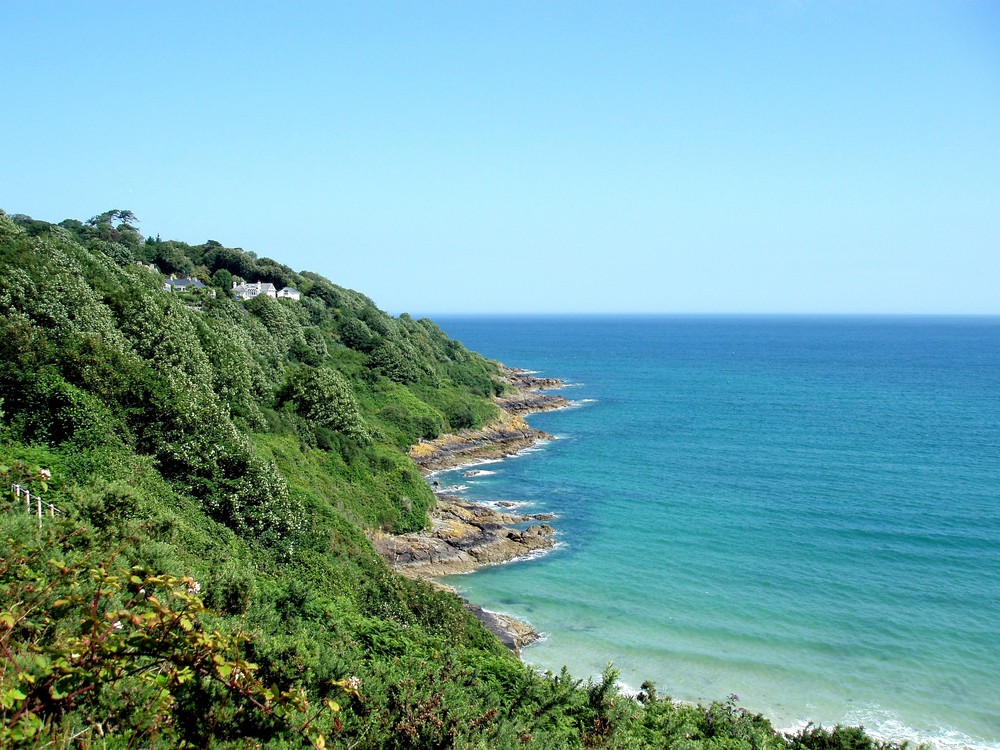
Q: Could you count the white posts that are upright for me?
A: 4